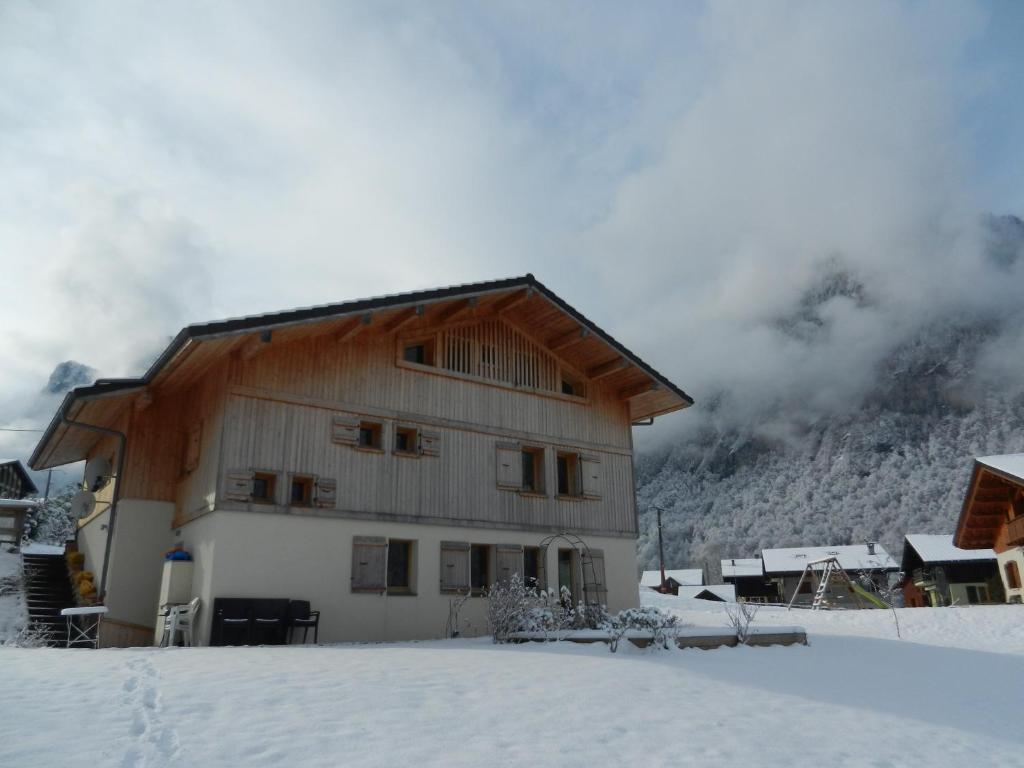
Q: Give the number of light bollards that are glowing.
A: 0